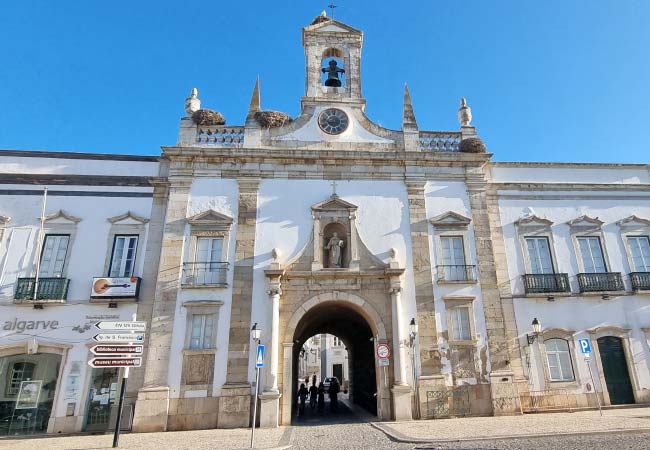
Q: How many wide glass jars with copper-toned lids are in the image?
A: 0